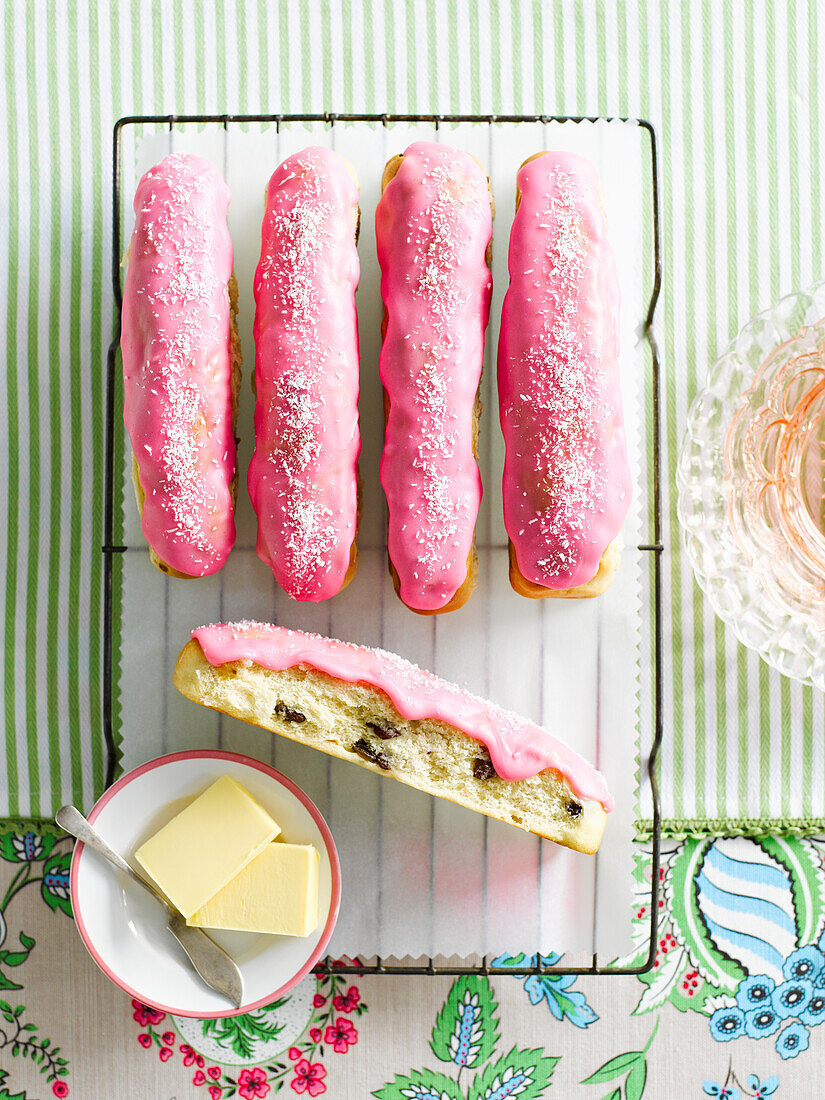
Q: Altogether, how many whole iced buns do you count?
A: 4